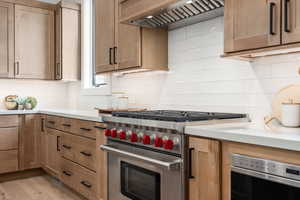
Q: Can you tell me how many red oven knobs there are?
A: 7